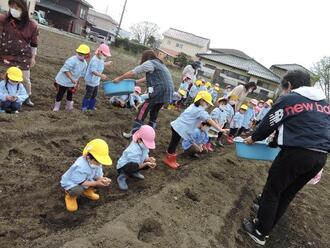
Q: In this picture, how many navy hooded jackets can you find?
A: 1